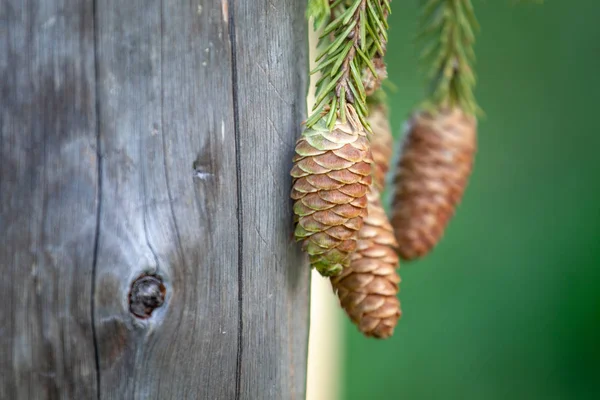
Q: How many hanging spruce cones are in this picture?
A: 4